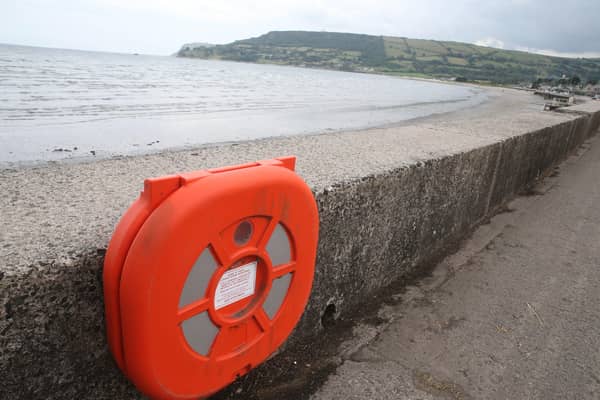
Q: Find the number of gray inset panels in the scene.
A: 4